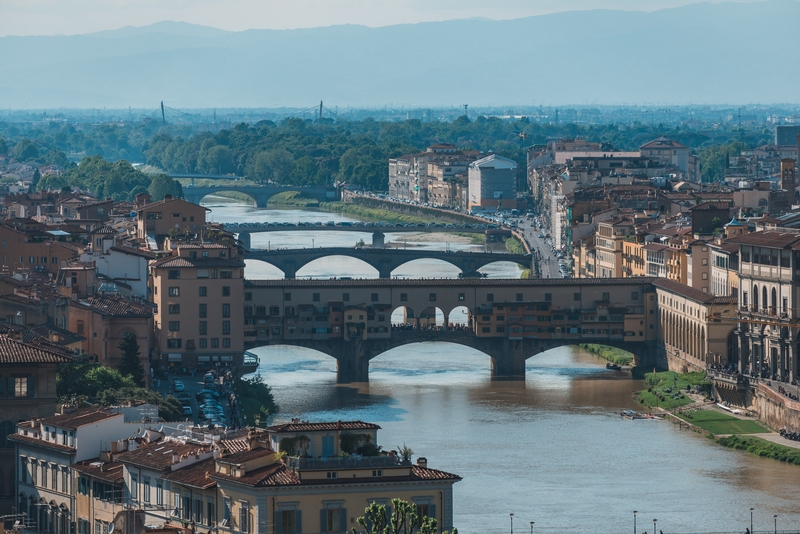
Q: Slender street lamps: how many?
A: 6